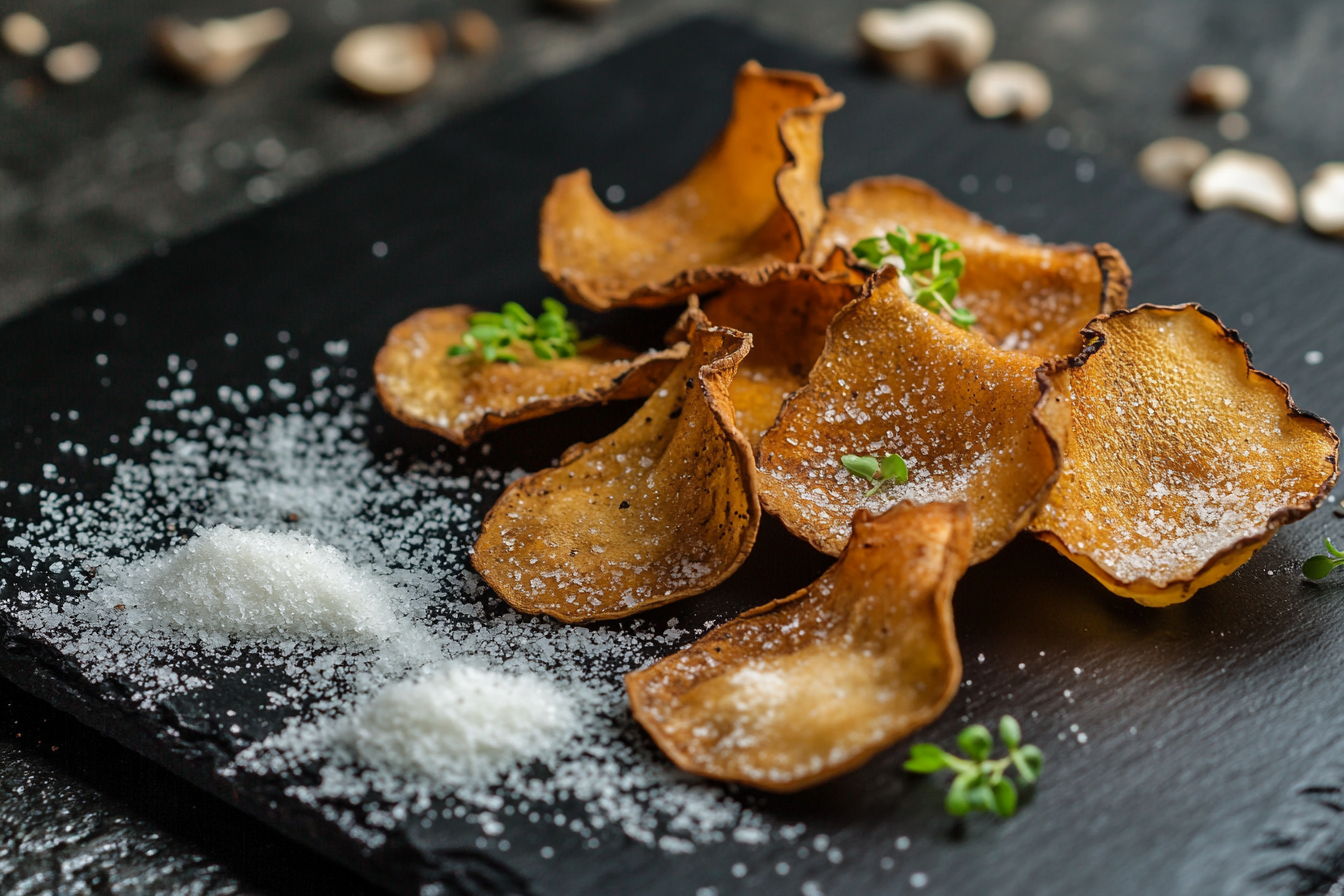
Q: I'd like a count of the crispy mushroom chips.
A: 8